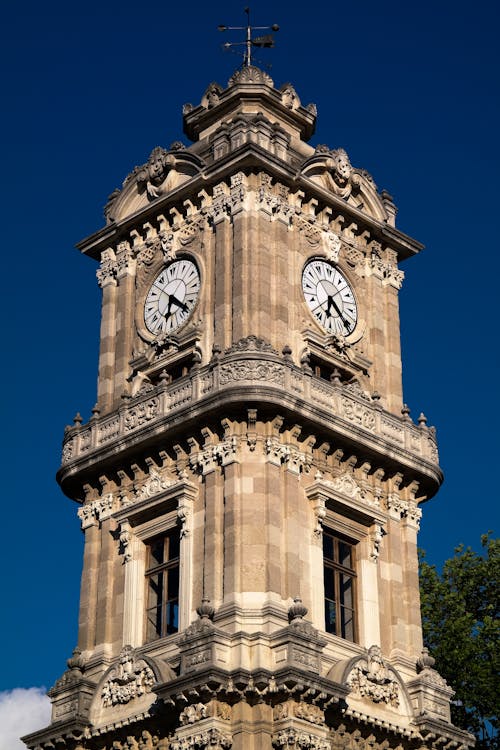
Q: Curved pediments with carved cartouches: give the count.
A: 4